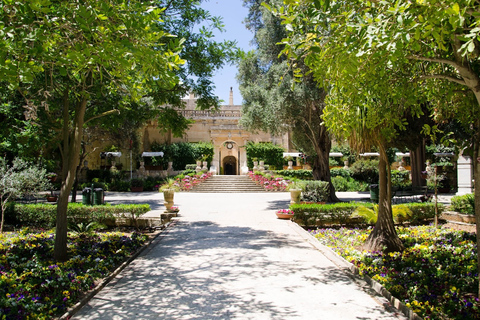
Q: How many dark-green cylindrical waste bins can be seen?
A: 3